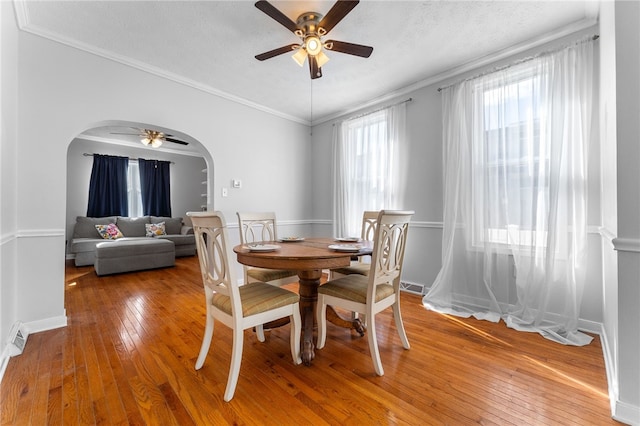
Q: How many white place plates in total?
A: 4